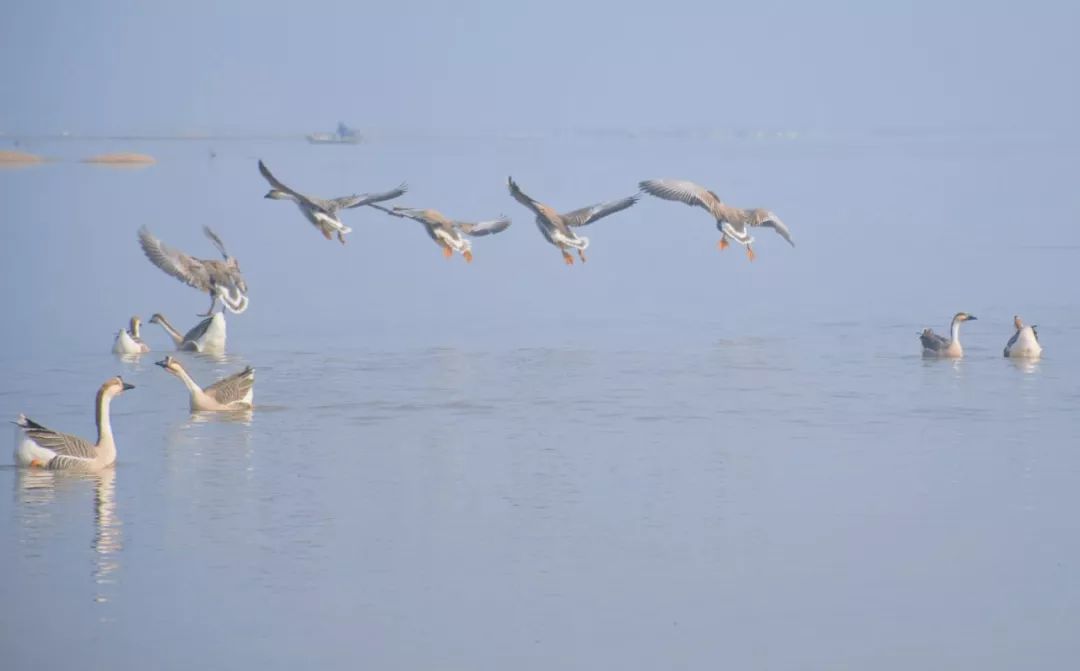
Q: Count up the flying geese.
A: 5